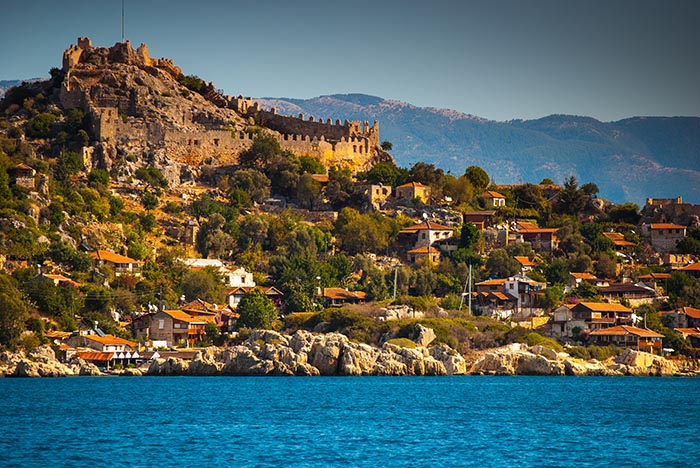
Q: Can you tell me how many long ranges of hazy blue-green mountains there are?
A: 1